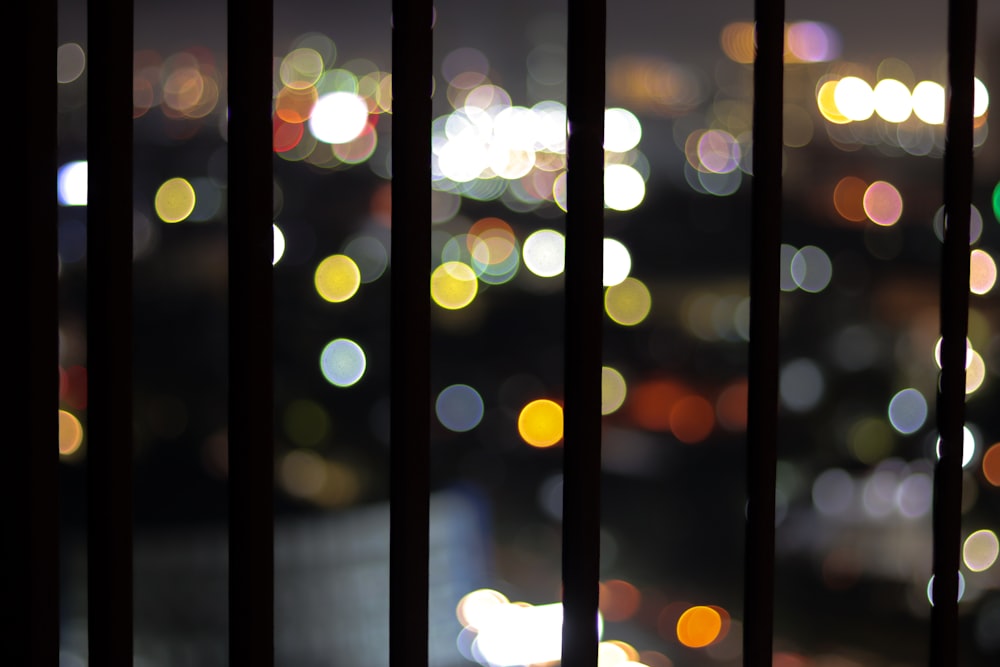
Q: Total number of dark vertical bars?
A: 7